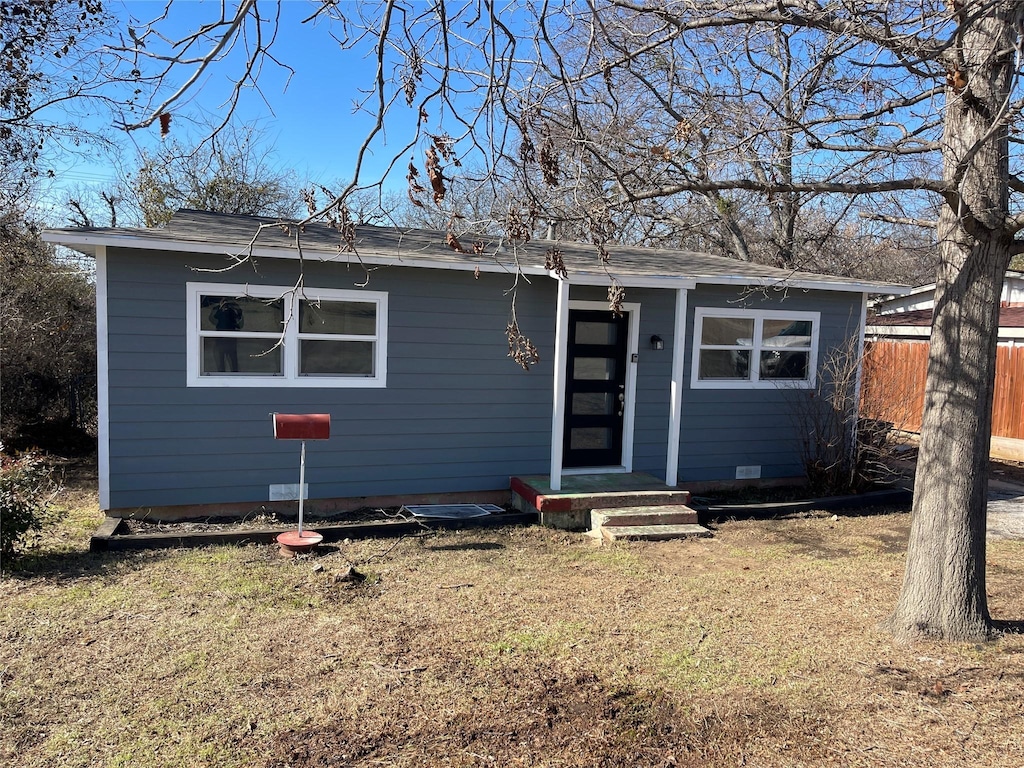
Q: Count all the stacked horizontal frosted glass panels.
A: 4